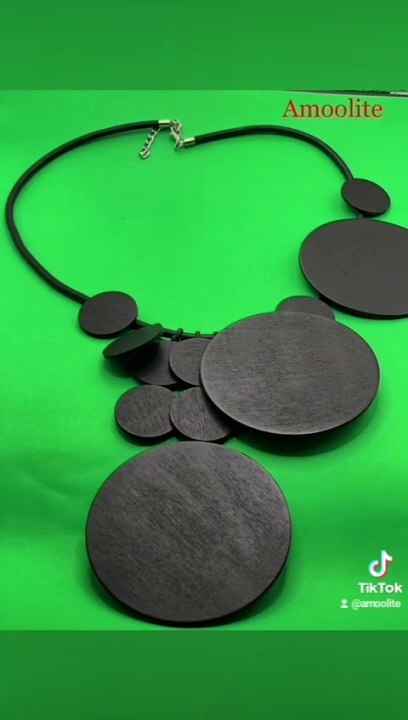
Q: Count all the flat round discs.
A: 11